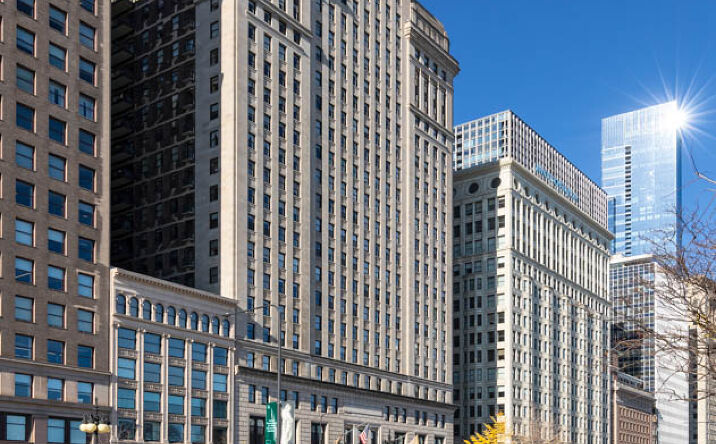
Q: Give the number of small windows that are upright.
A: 10